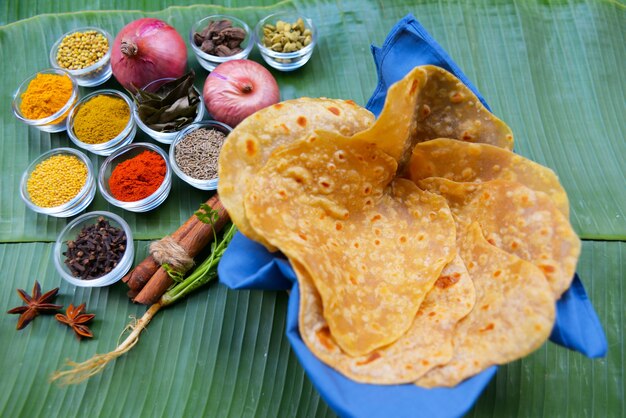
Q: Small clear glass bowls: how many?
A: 10